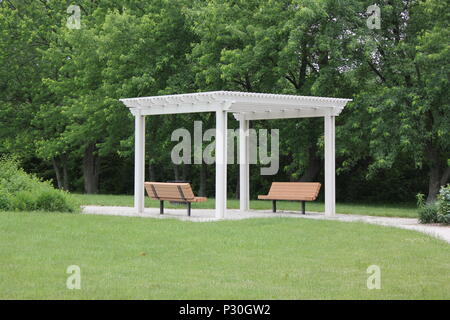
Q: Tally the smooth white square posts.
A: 4